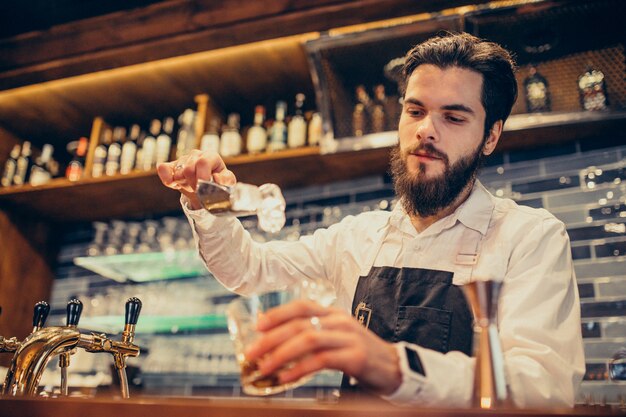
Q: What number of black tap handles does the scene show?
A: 3